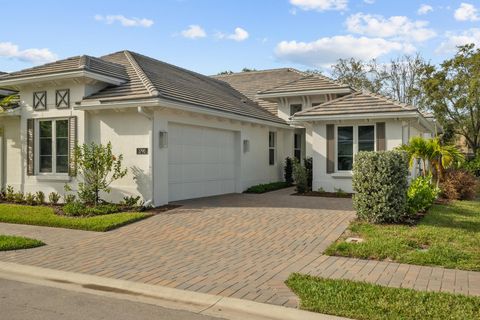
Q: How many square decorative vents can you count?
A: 2